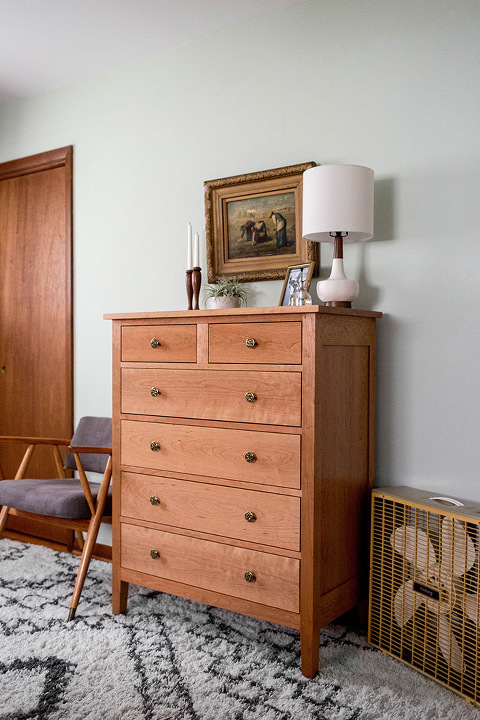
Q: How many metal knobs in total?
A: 10